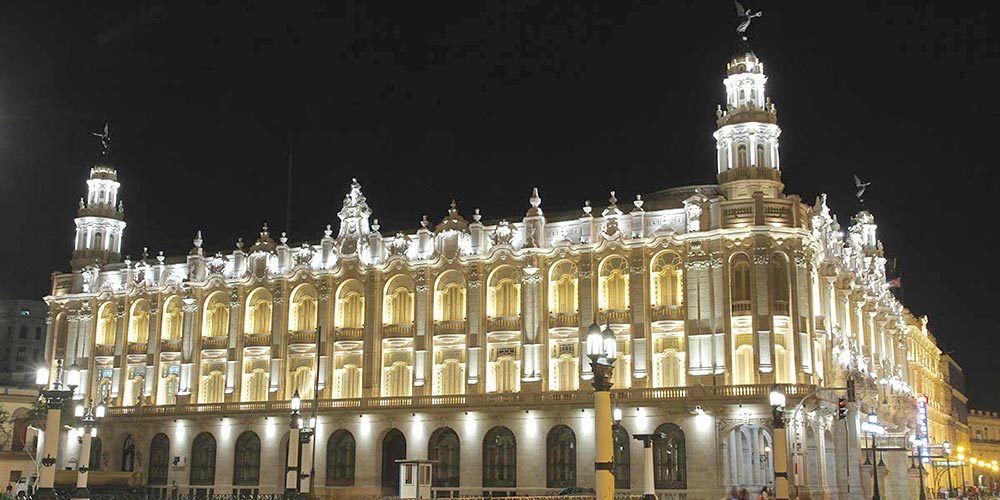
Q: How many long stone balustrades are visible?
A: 1